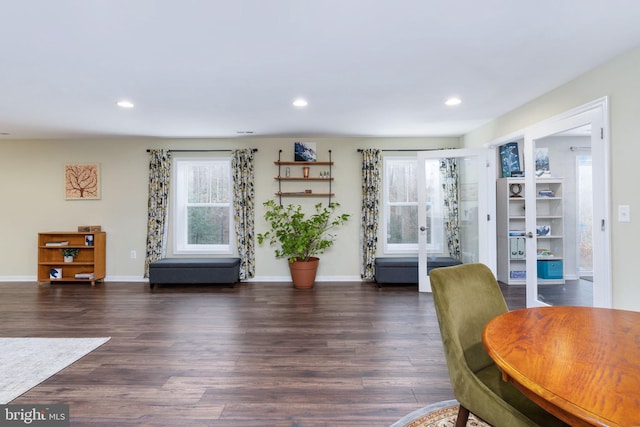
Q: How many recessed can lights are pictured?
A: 3